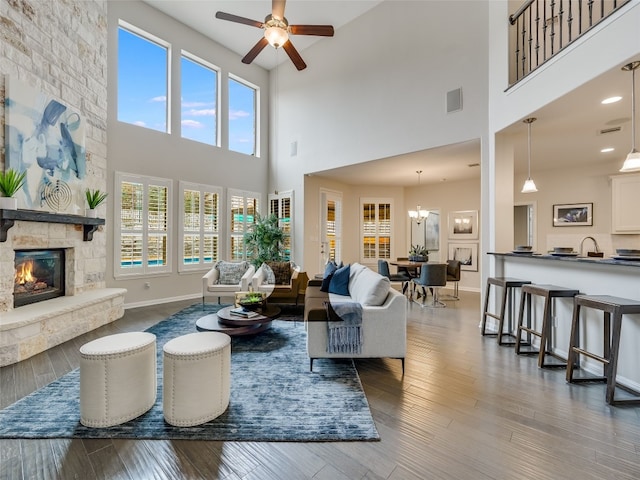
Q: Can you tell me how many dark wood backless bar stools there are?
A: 3